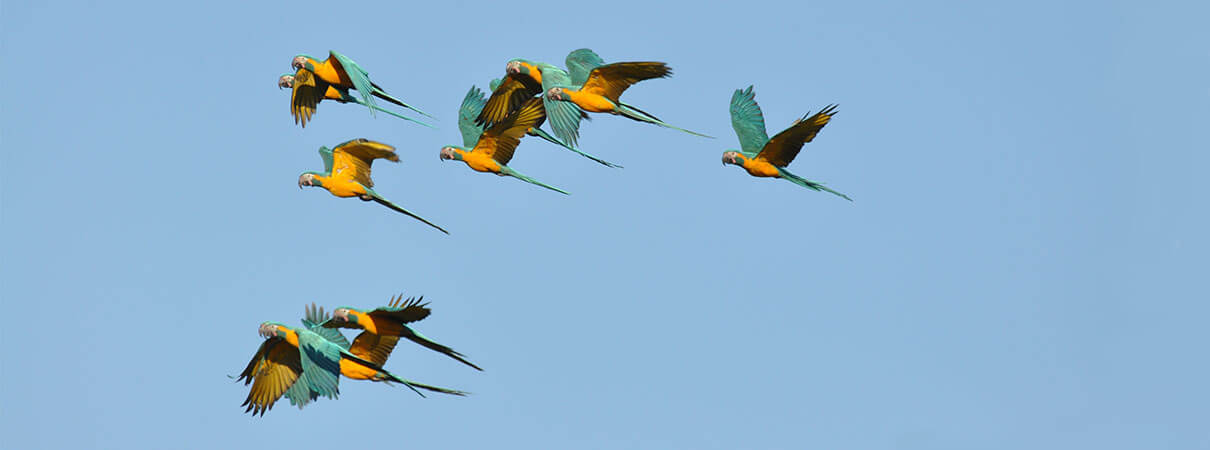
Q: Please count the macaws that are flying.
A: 10